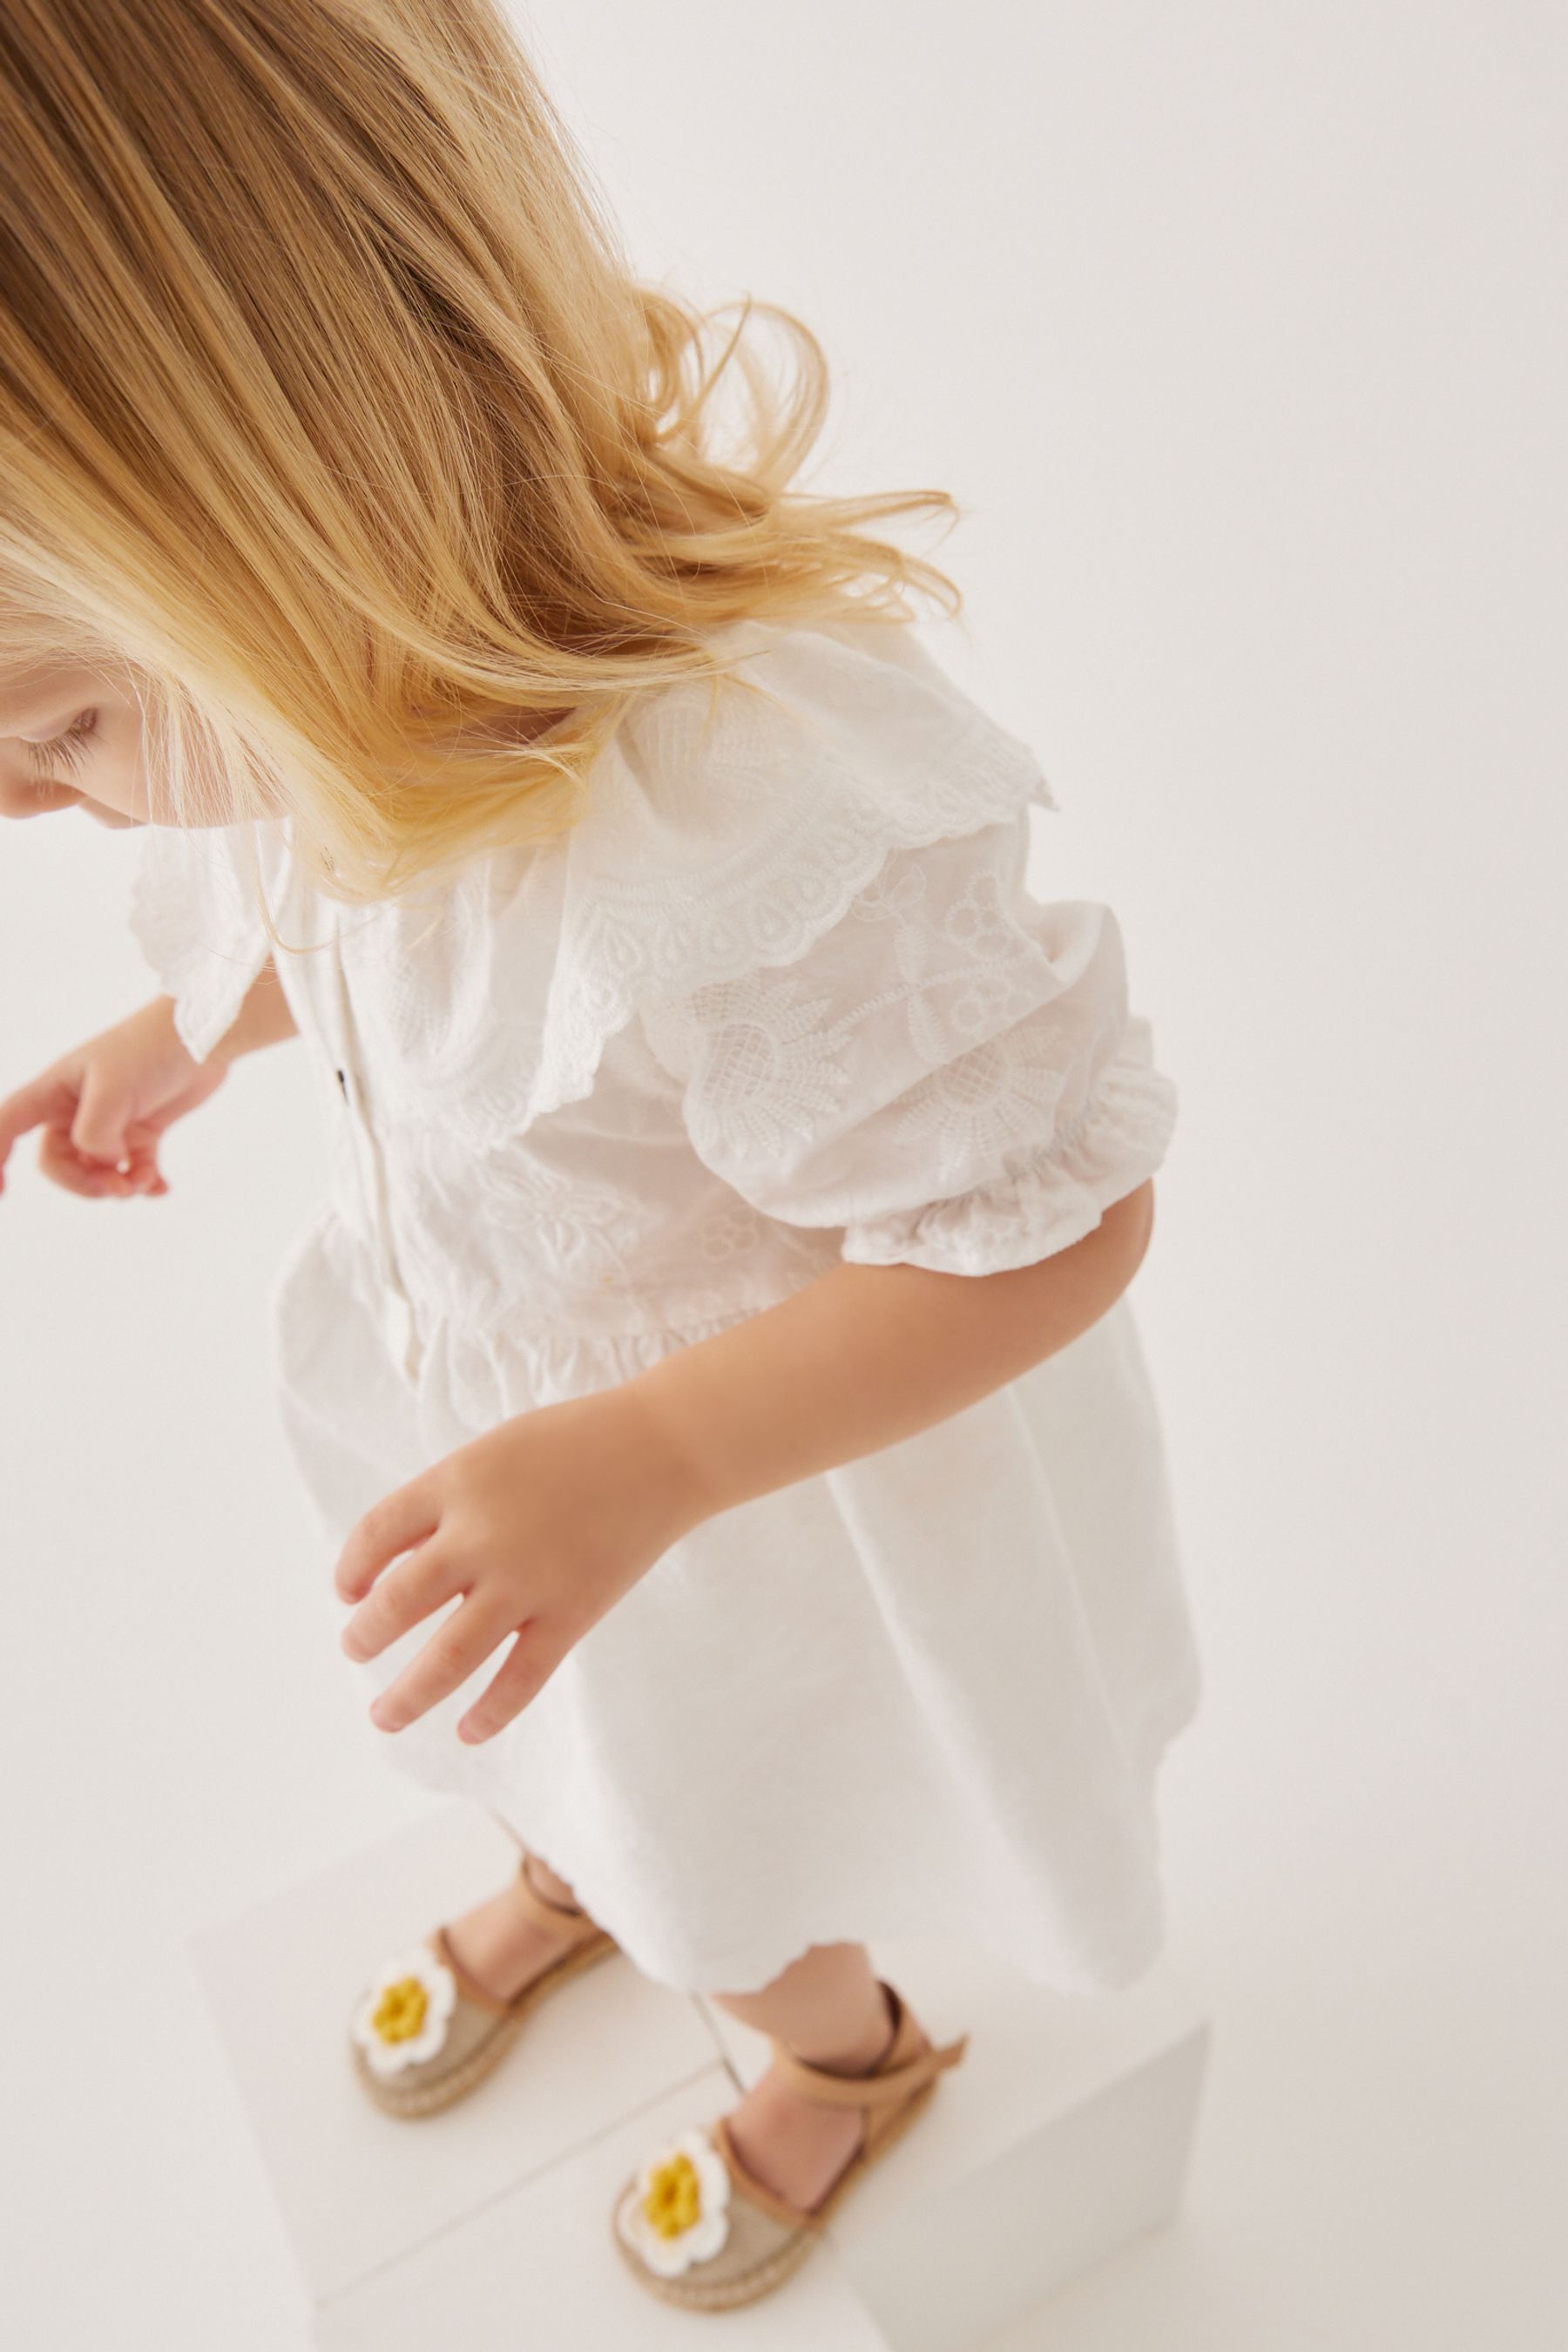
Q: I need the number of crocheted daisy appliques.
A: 2